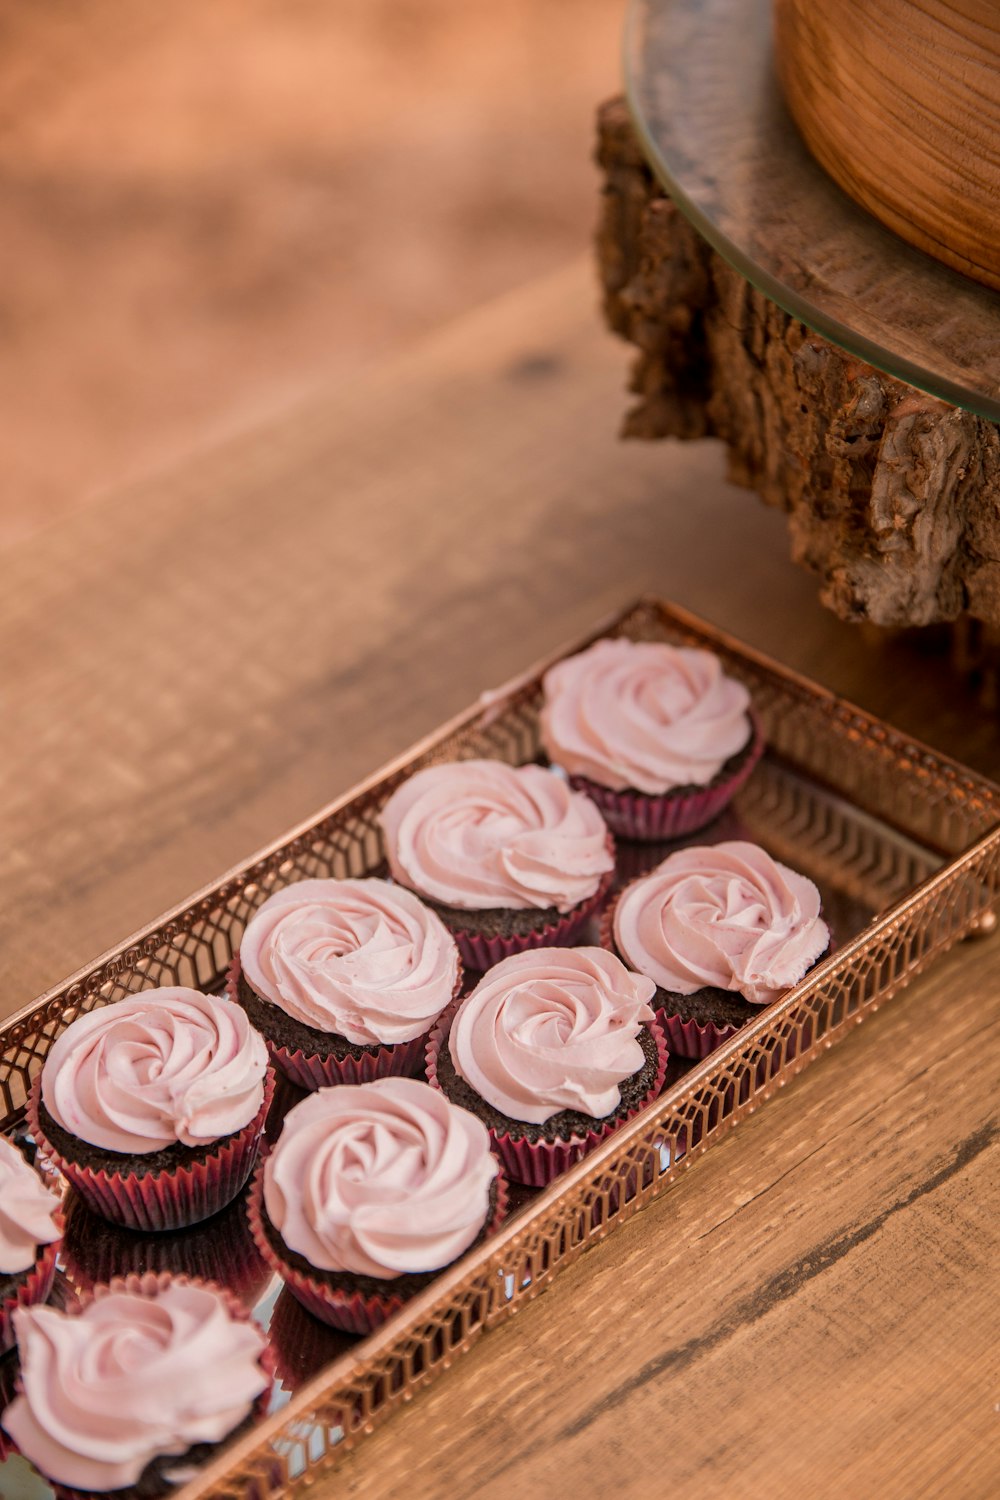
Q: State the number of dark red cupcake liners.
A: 9